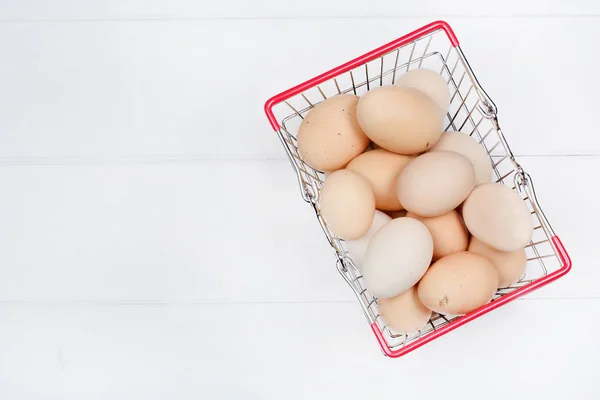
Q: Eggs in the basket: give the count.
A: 14